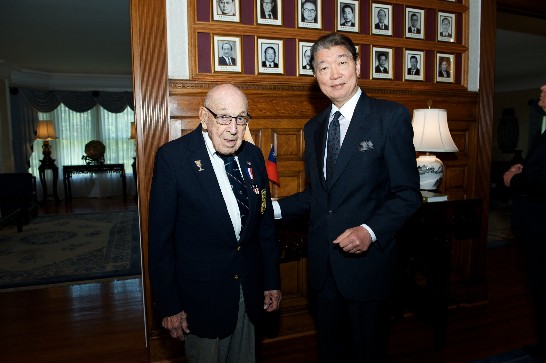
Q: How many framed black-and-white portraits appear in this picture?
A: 13